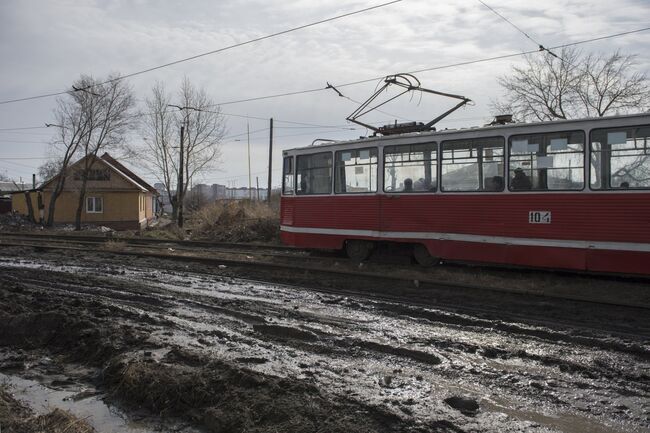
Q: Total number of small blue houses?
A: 0